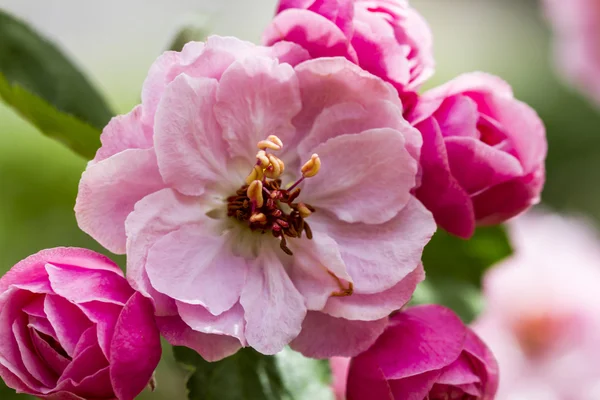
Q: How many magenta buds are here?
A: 4